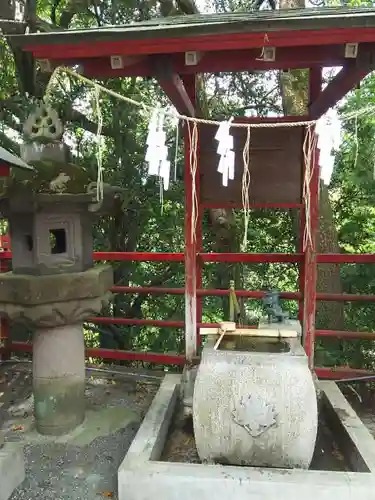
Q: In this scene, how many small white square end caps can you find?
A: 5